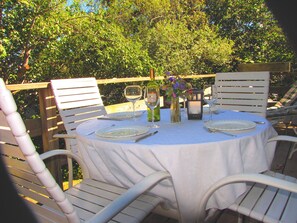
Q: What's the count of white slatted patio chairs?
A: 4